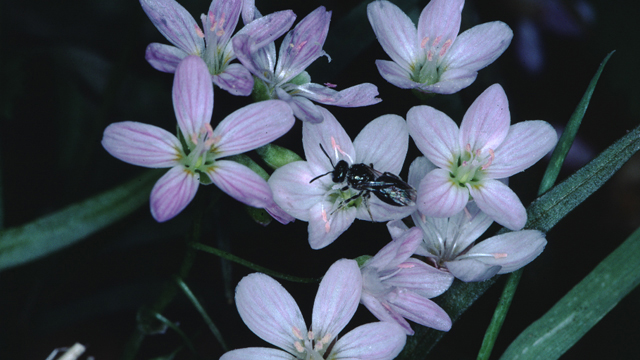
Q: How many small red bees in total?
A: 0